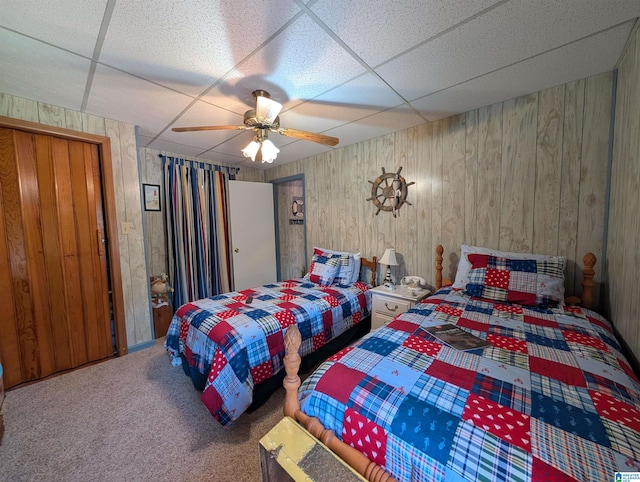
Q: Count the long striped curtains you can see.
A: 1